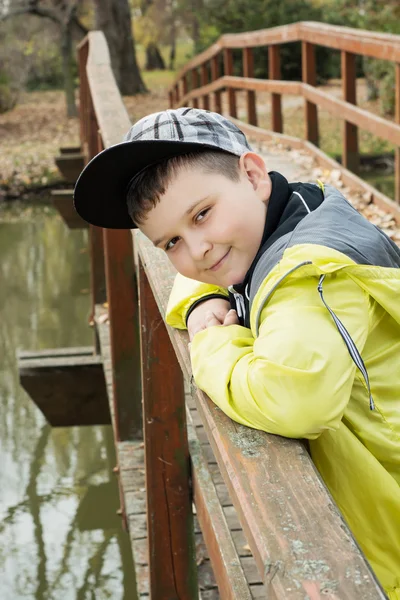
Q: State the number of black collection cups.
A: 0